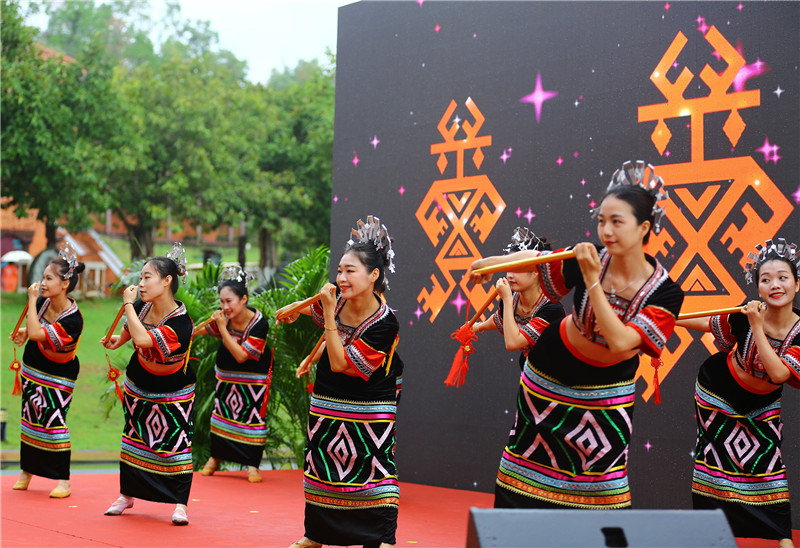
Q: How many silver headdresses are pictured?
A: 7